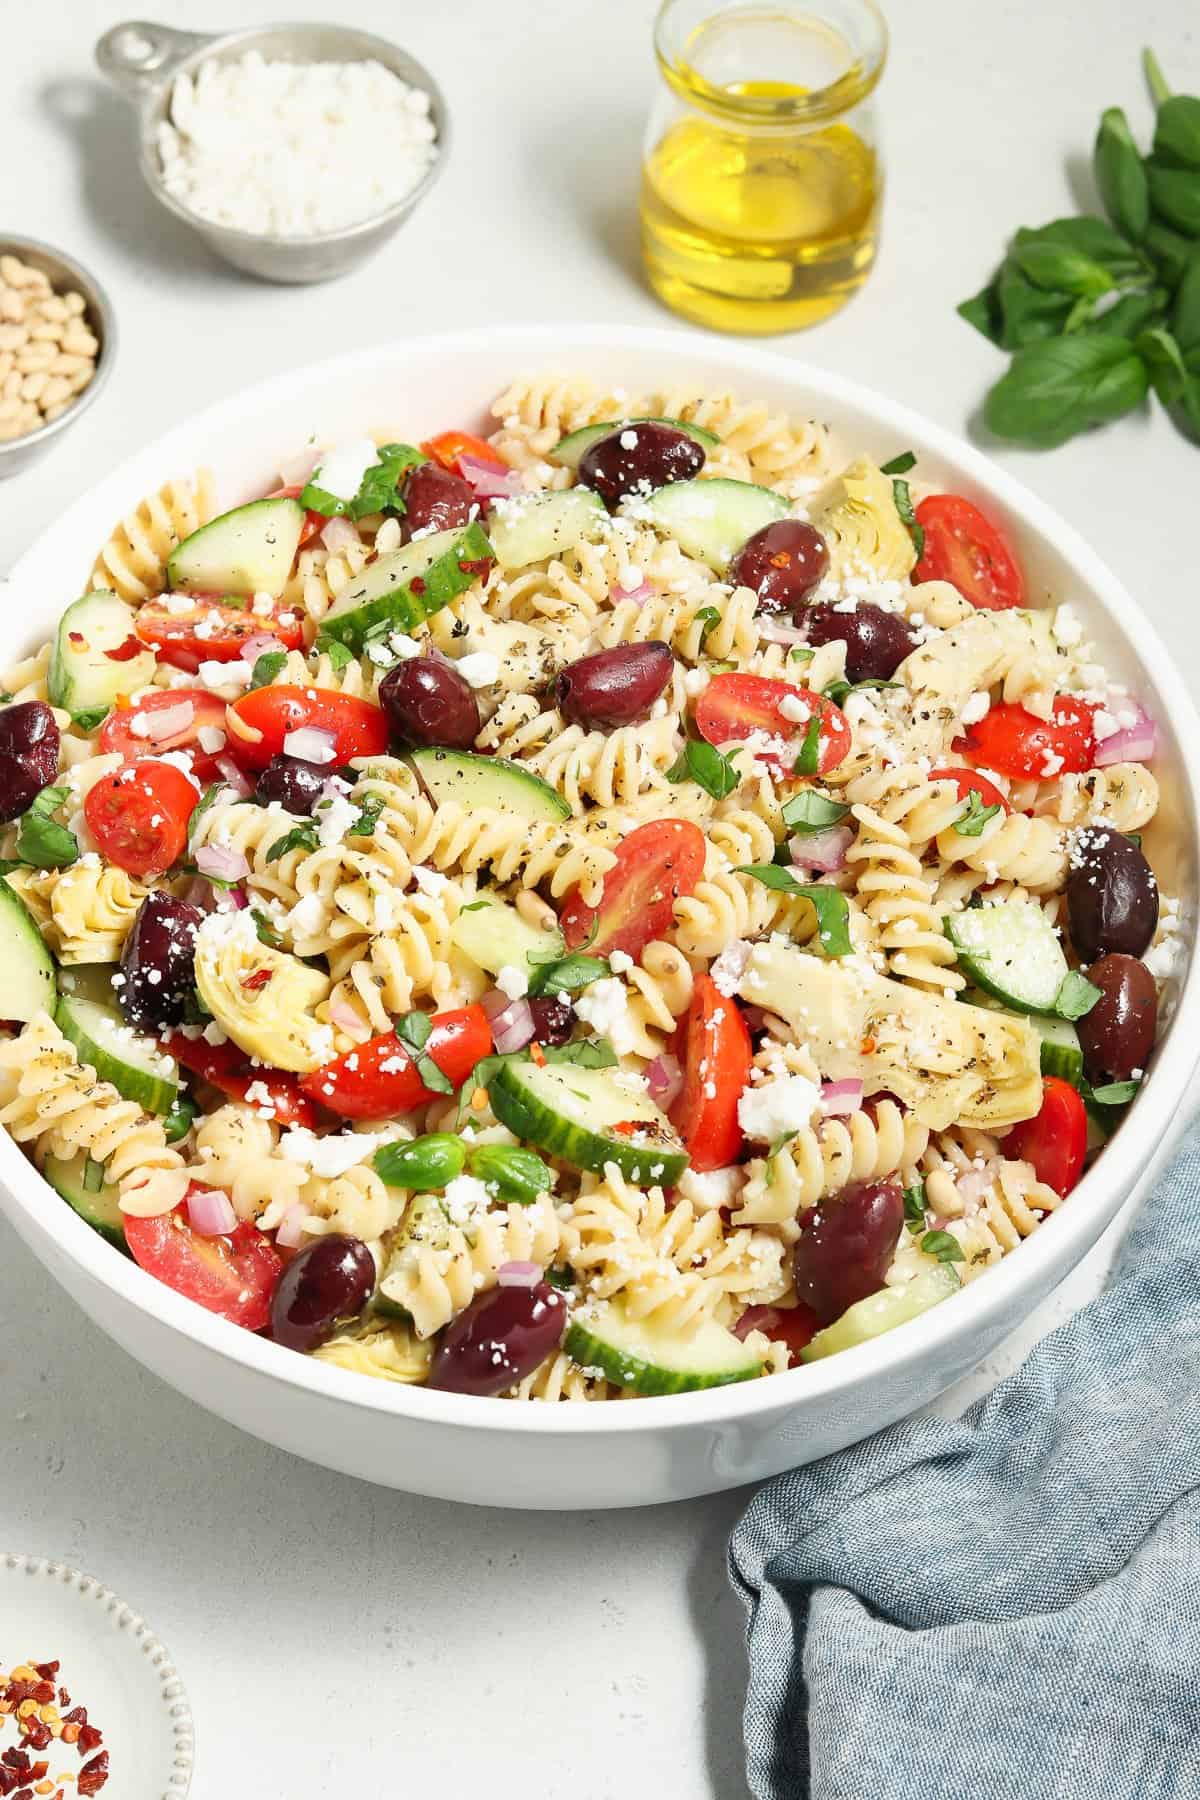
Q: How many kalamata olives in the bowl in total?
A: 15